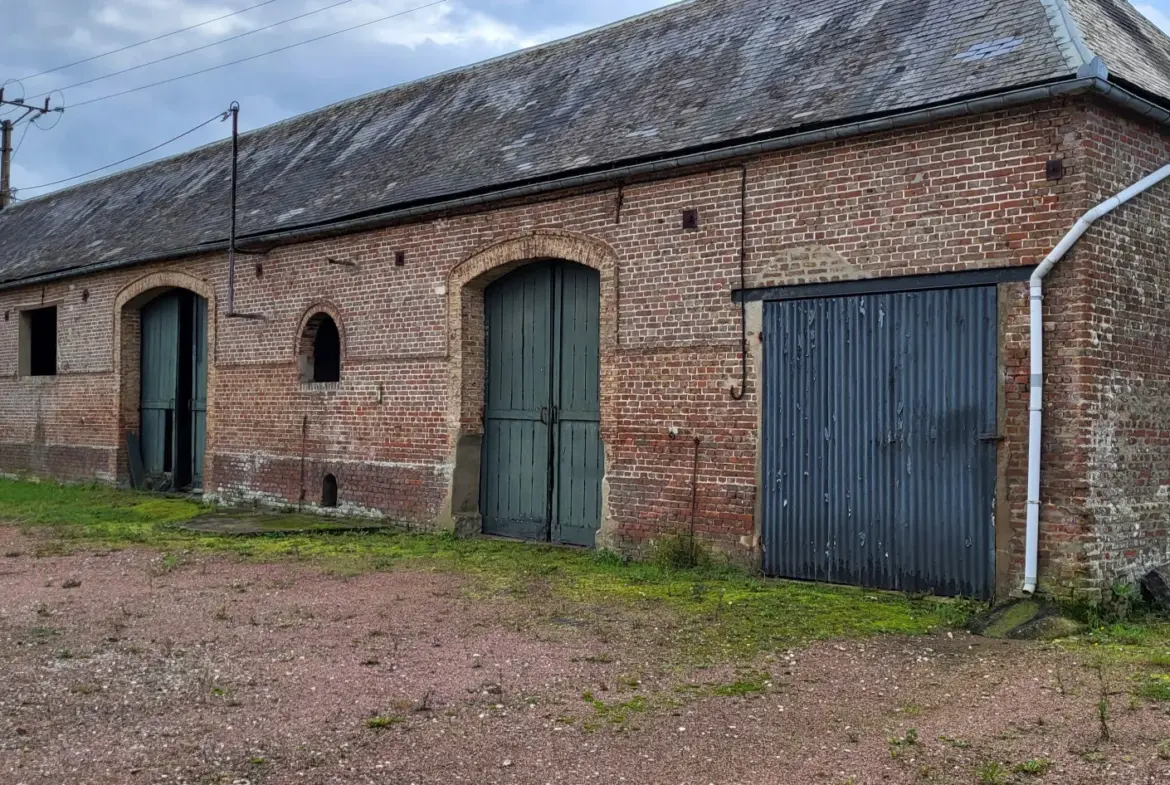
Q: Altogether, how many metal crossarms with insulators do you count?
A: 1